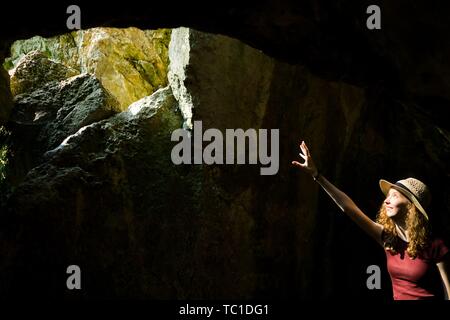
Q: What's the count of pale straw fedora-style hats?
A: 1